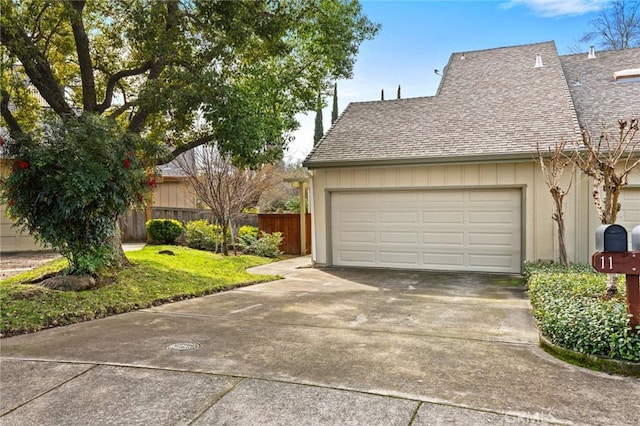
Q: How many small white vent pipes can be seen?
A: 2